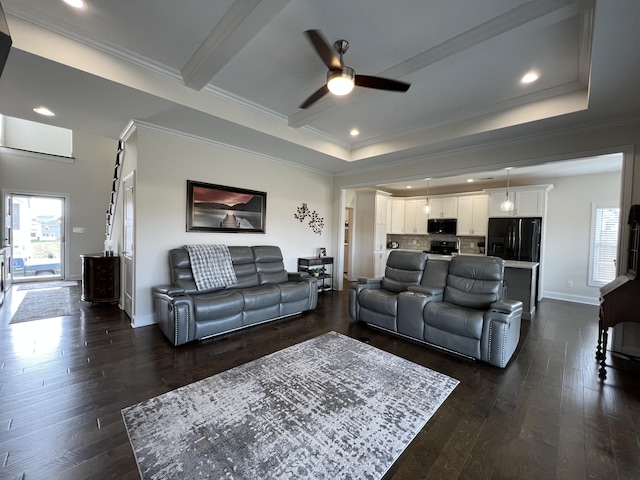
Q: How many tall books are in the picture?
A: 0